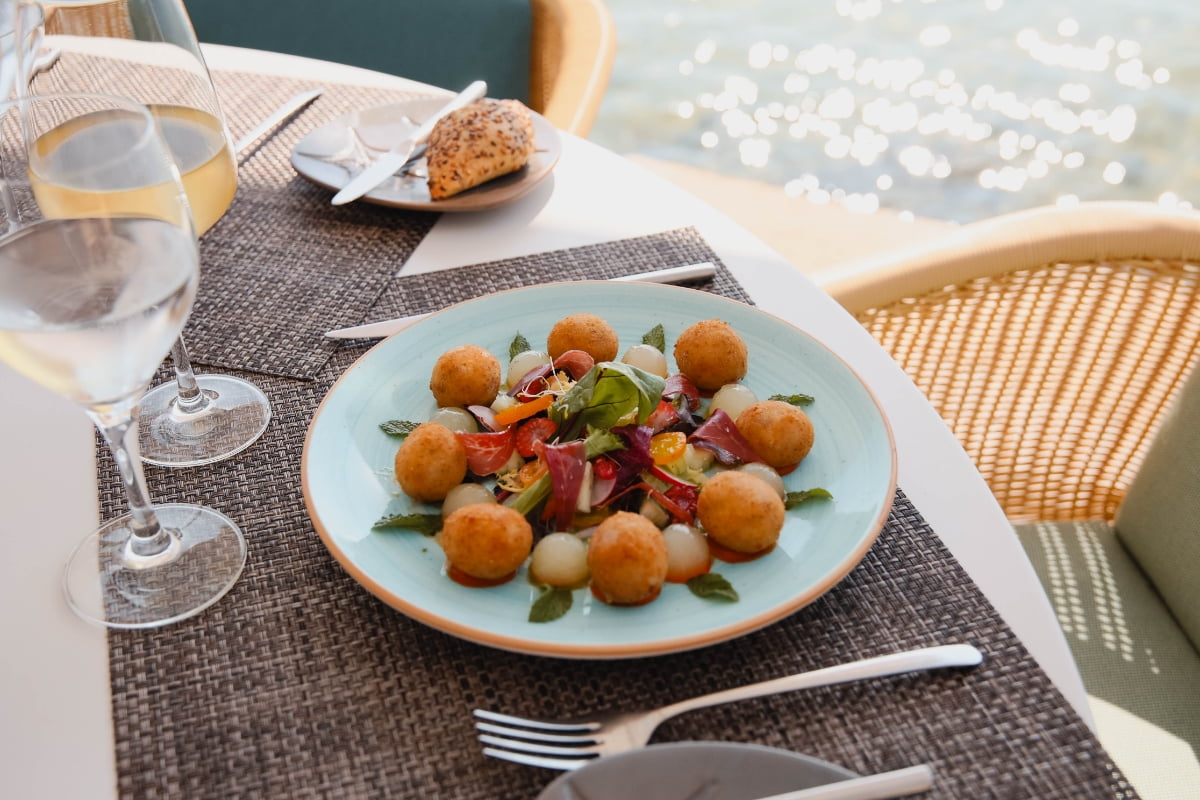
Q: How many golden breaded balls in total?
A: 8